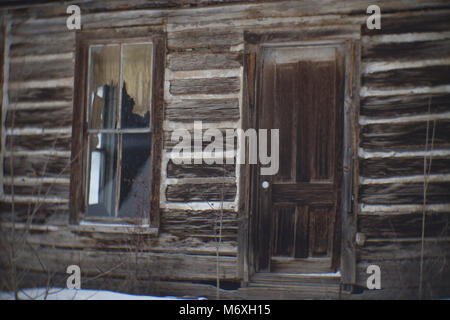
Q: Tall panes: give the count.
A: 4